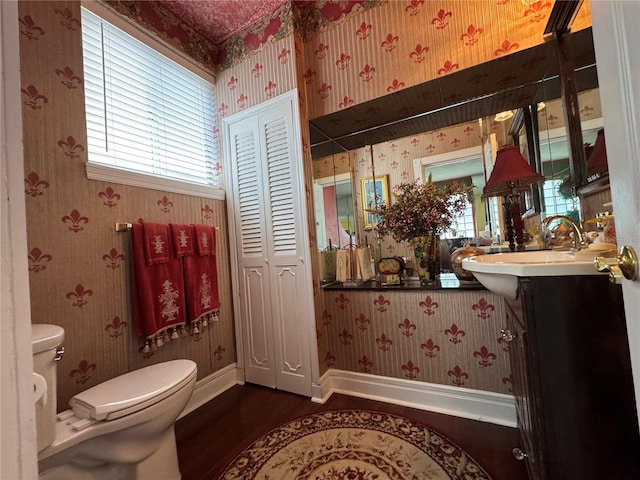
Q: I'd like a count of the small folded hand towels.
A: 3